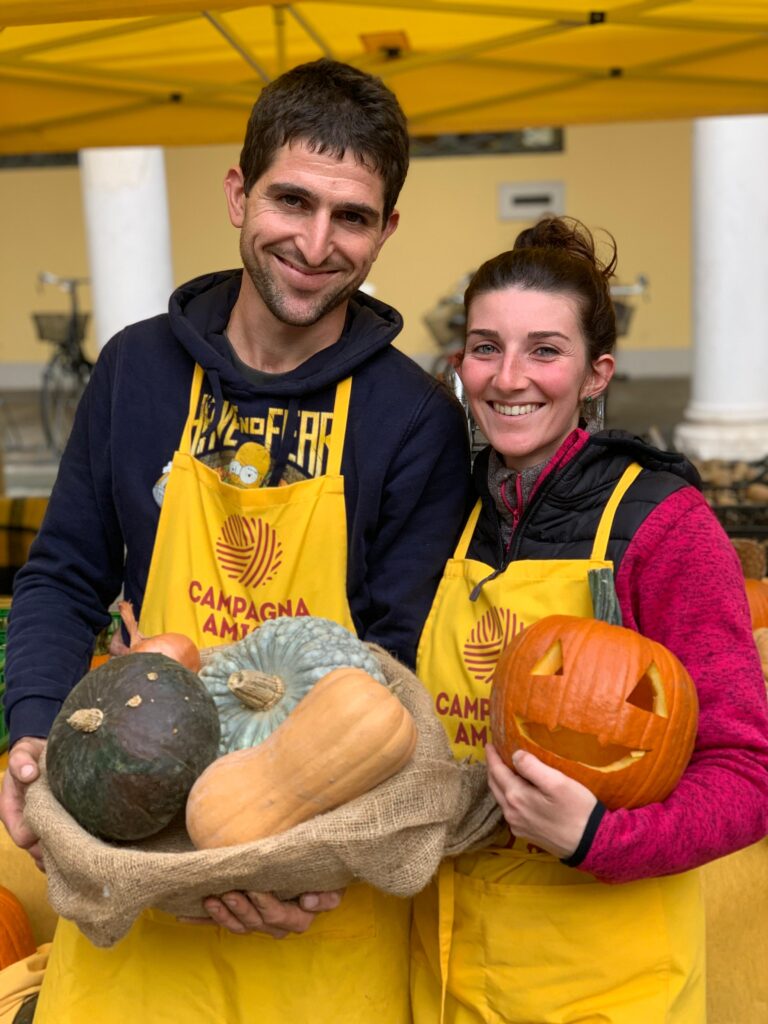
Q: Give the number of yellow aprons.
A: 2